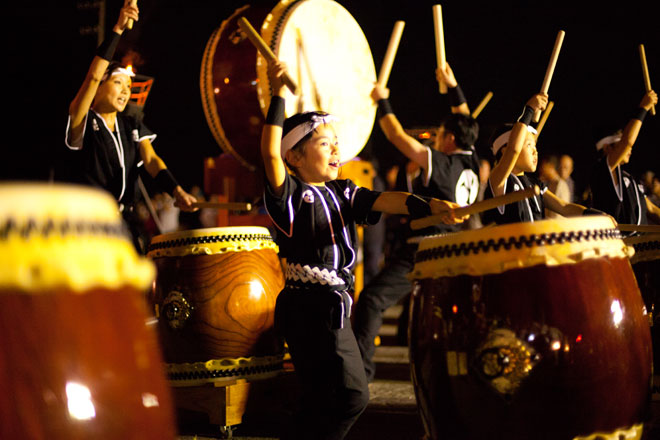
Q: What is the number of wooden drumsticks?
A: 11